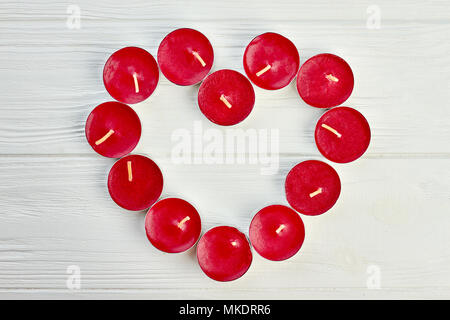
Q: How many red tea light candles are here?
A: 12